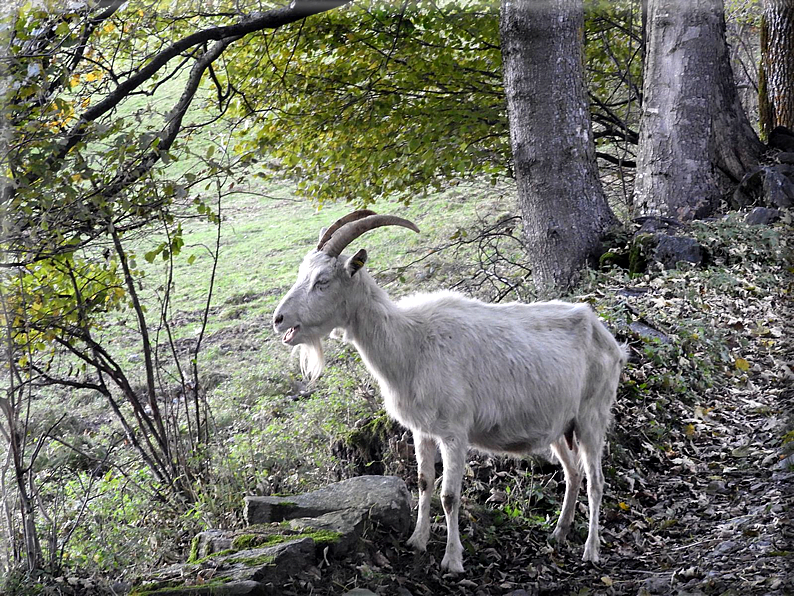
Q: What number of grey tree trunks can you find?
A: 2